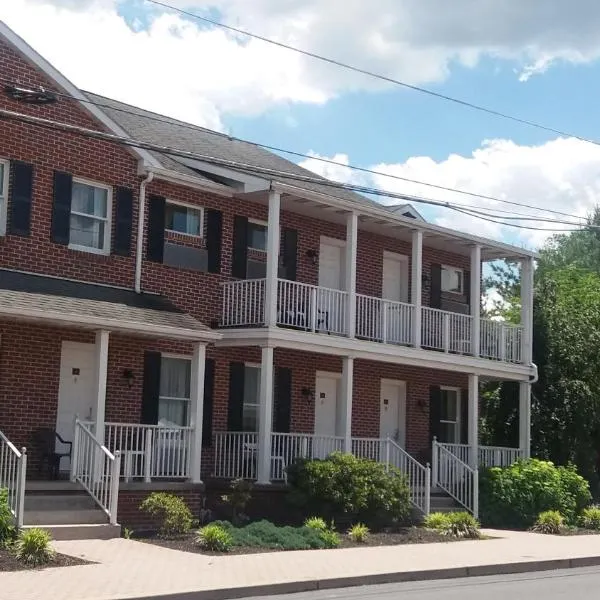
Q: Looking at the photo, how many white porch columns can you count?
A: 11